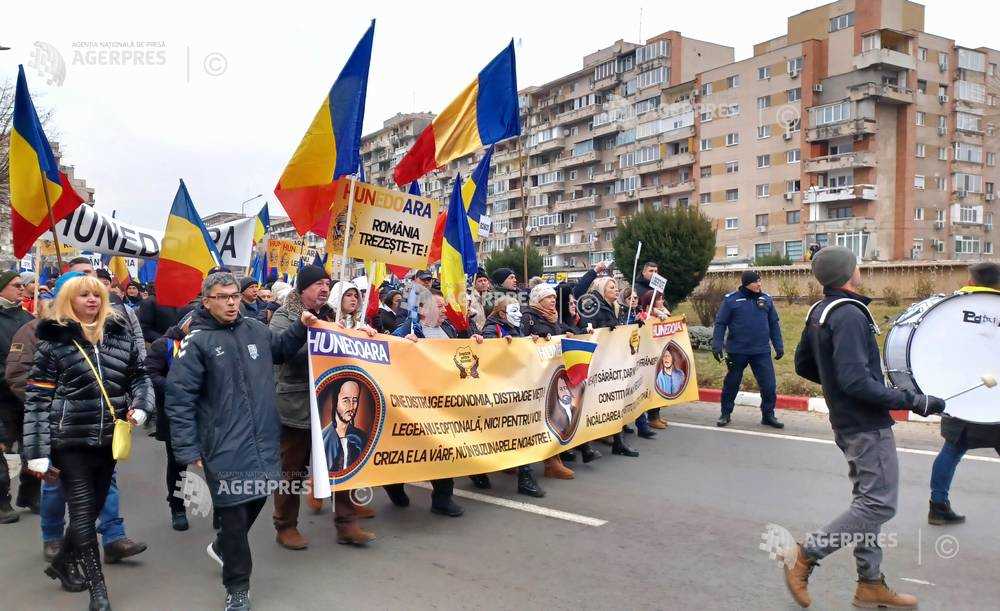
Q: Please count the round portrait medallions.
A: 3